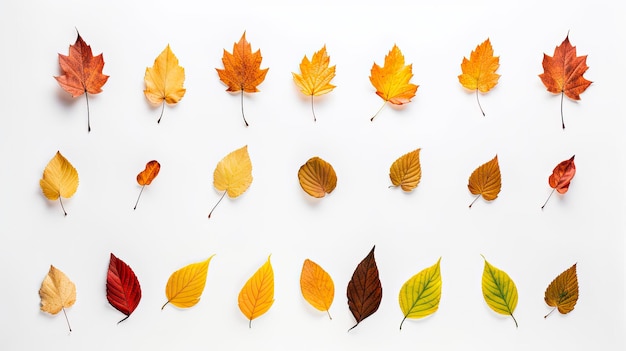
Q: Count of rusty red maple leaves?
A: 2